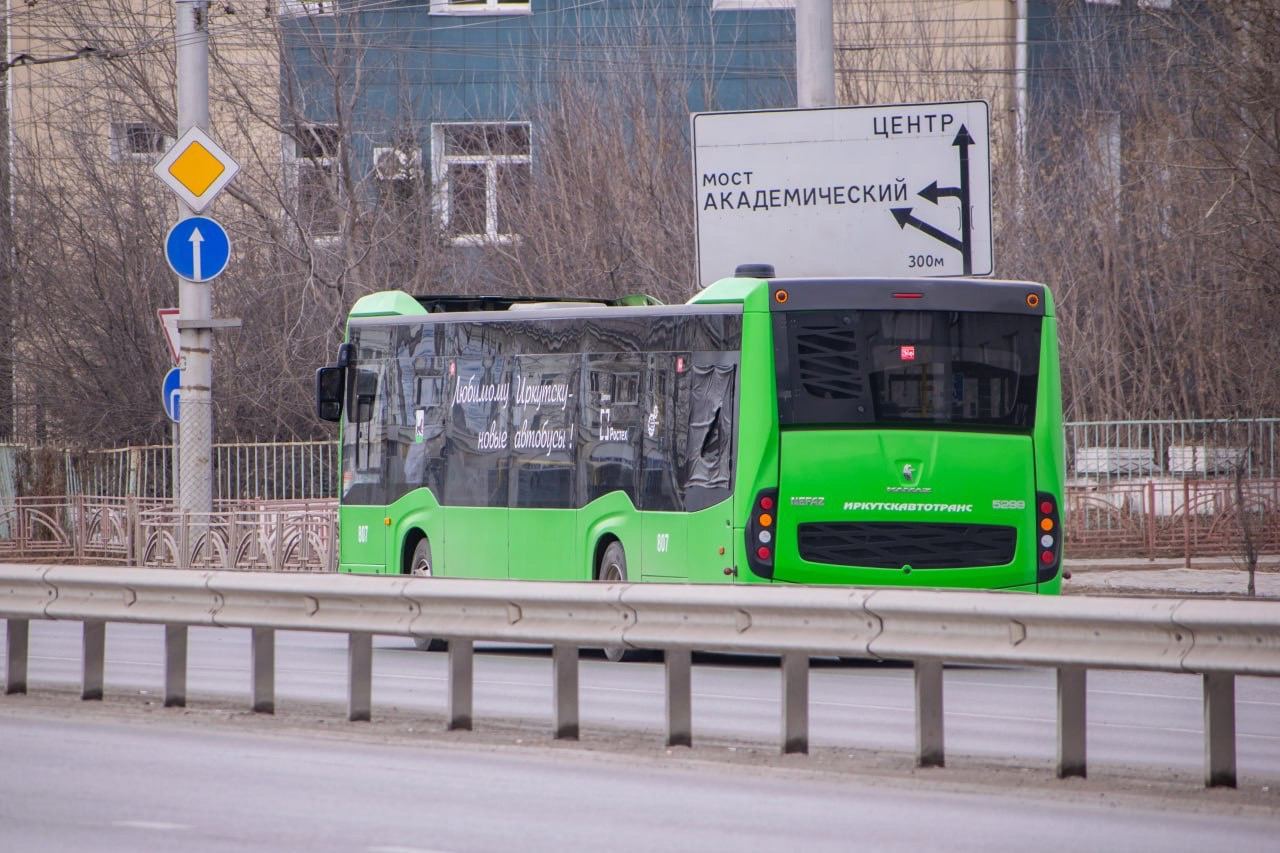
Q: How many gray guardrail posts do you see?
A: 12